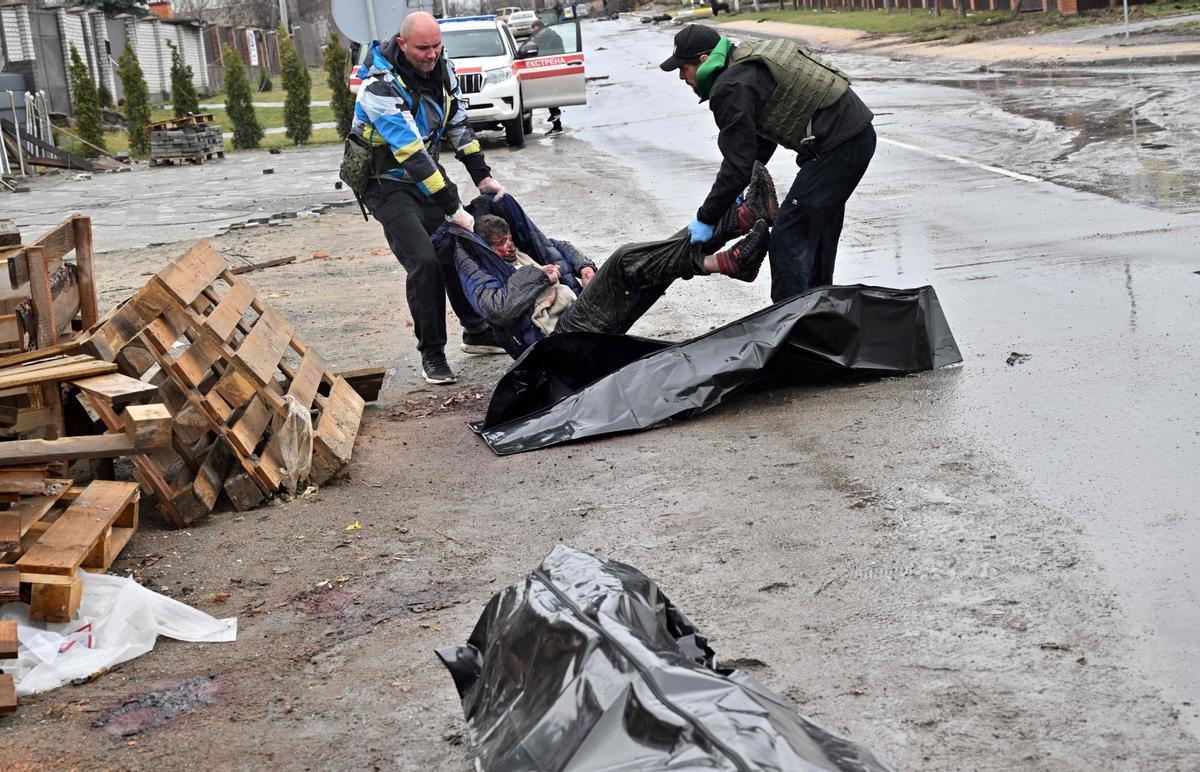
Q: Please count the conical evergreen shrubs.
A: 6